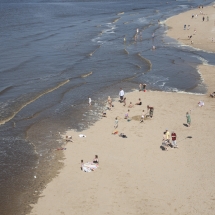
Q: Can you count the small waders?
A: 0